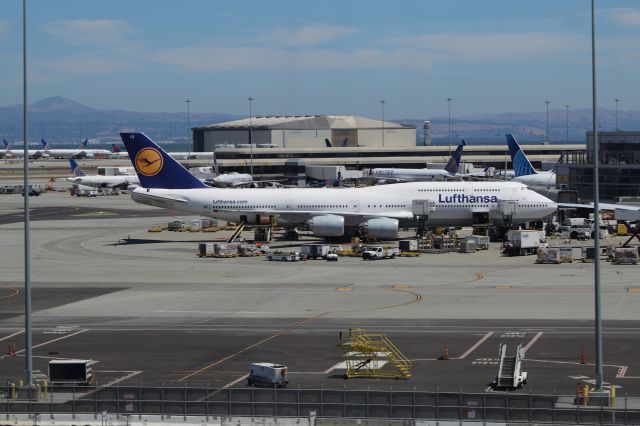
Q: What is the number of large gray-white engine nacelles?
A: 2